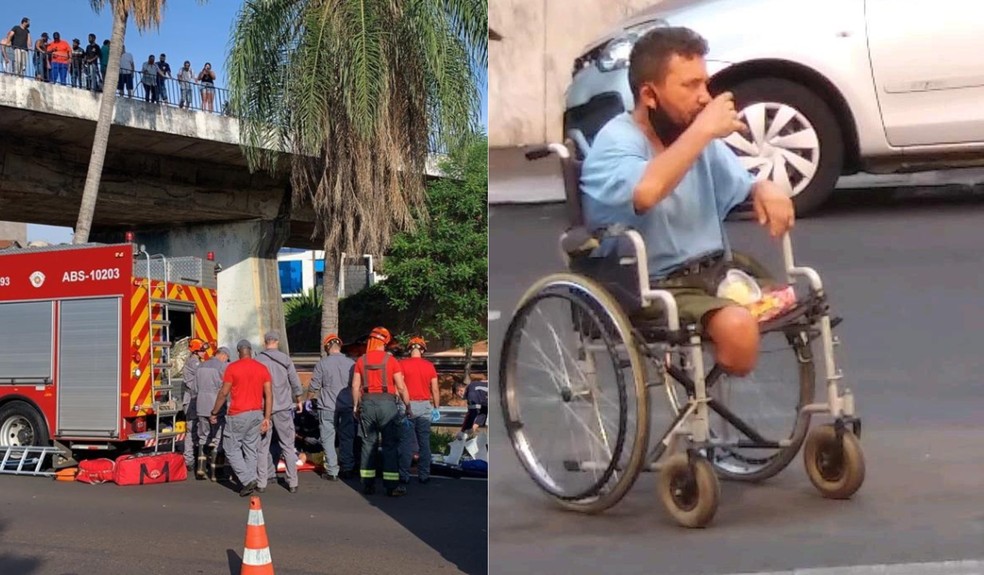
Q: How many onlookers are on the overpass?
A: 12